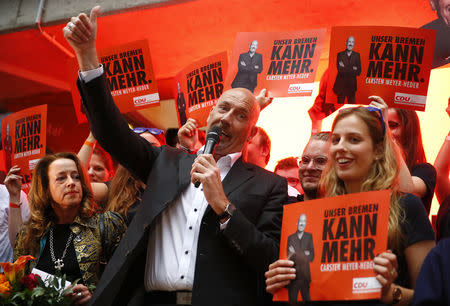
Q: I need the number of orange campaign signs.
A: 6